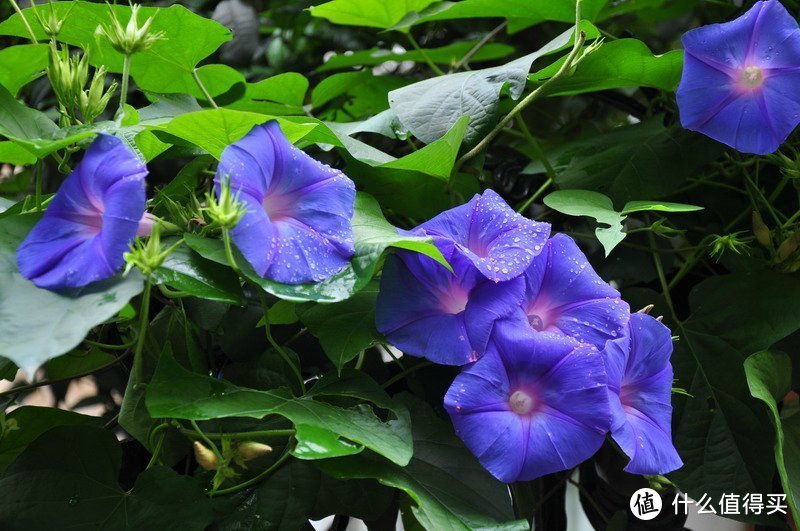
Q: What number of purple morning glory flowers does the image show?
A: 8